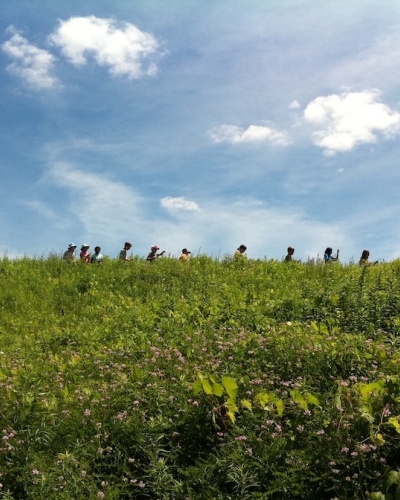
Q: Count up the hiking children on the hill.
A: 10